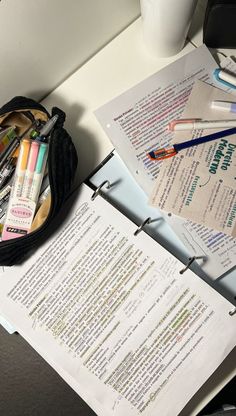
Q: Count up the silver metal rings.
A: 4